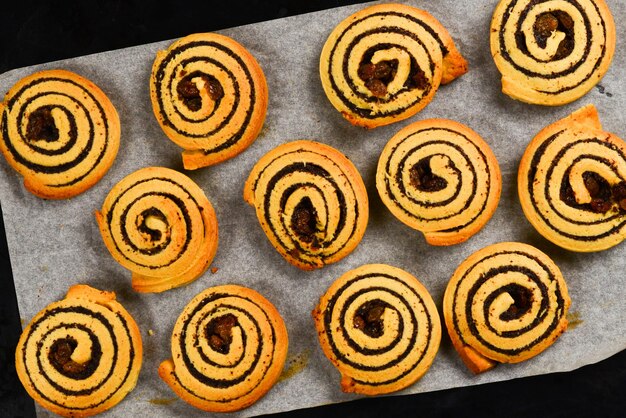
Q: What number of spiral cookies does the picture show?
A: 12